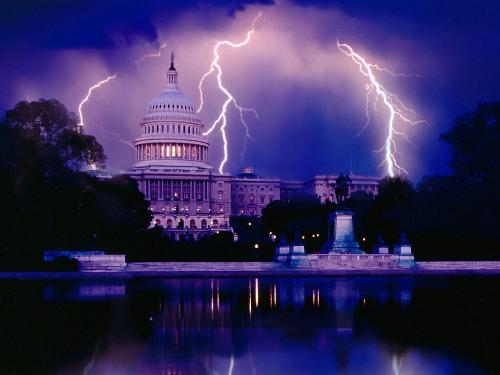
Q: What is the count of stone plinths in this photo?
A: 5